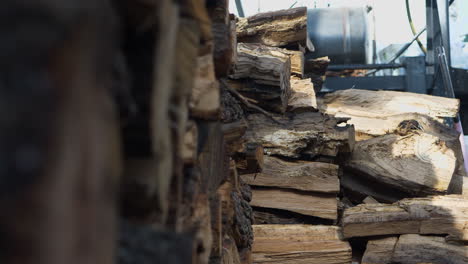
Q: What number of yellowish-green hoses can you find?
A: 1